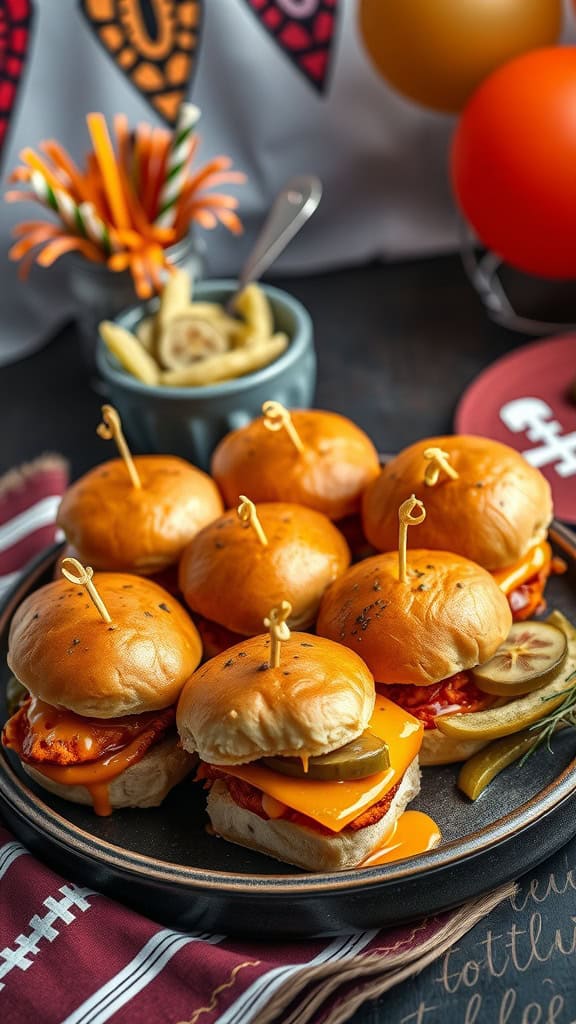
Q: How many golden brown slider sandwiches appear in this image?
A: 7